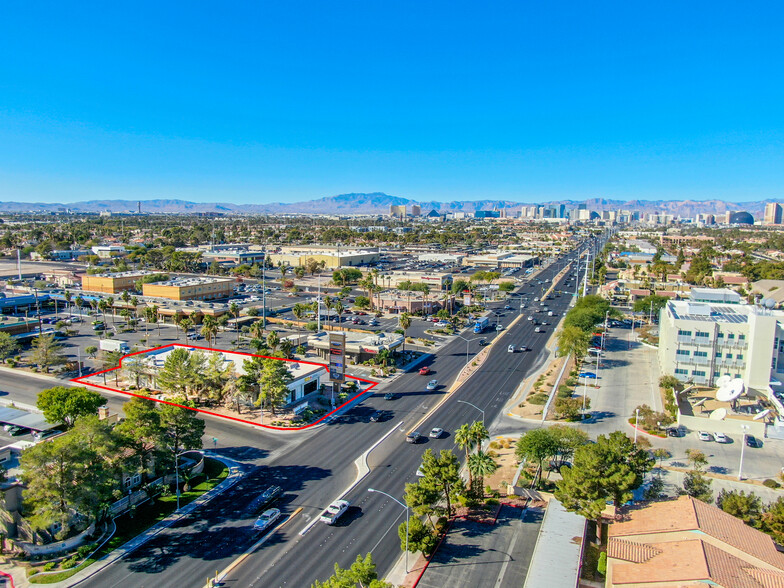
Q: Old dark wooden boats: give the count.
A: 0